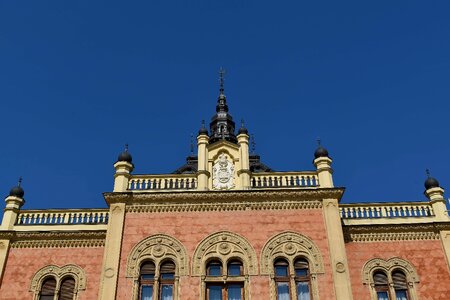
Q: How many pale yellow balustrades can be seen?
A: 4